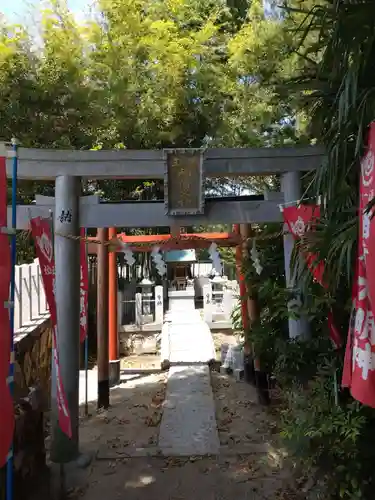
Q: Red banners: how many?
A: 5